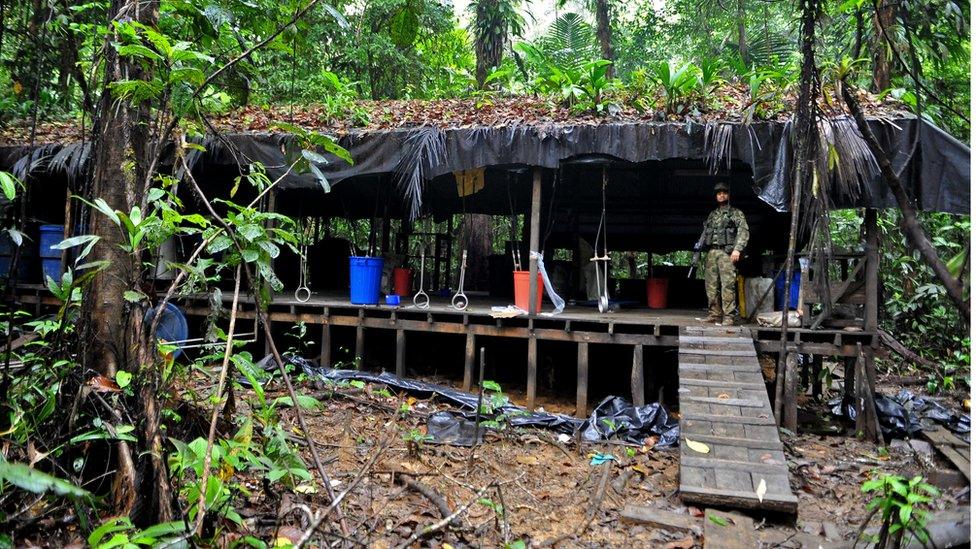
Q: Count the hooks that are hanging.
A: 4